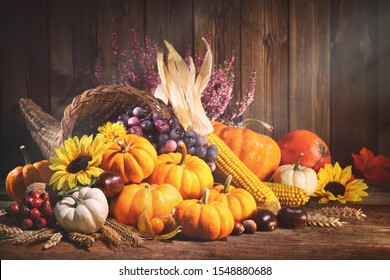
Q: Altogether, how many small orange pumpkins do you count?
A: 6